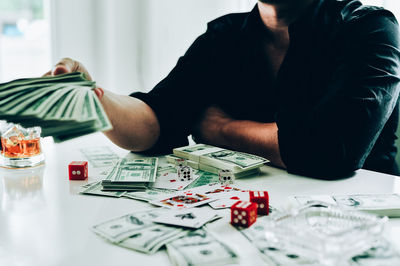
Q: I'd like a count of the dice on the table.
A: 6